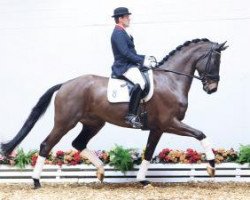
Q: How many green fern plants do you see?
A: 3